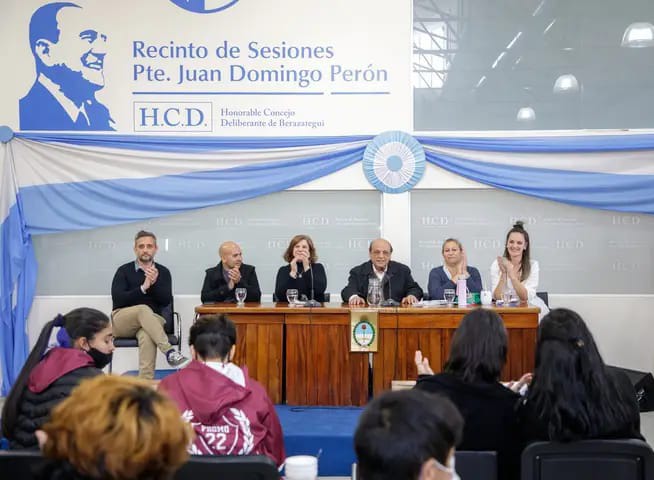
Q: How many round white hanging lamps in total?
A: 3